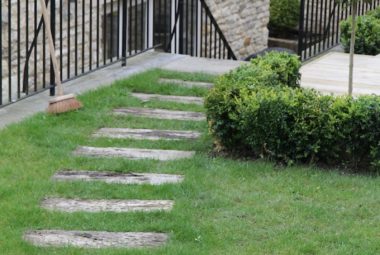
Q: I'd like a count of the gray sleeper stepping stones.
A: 8